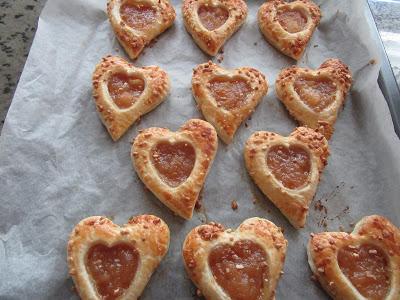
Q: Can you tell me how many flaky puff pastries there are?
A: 11